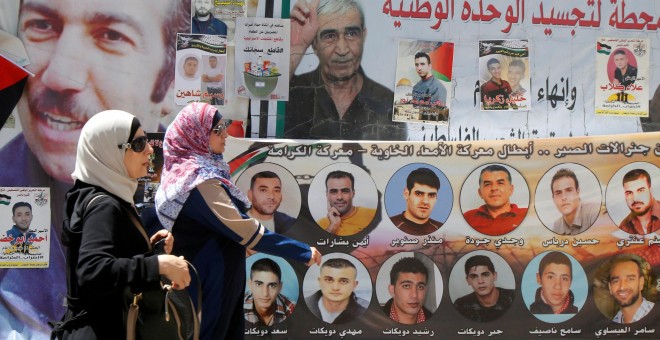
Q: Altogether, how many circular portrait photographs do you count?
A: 12